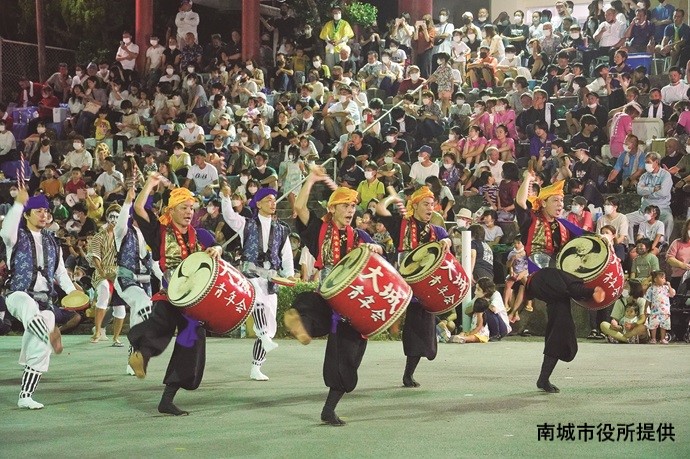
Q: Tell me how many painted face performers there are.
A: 1